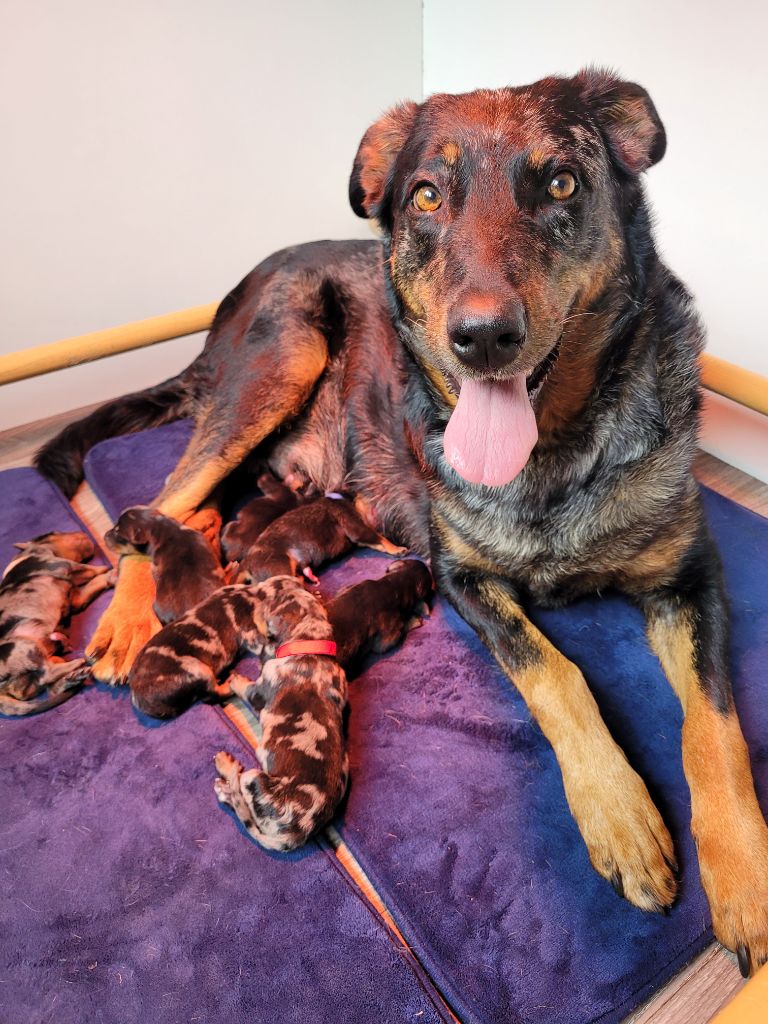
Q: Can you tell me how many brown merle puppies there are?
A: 3